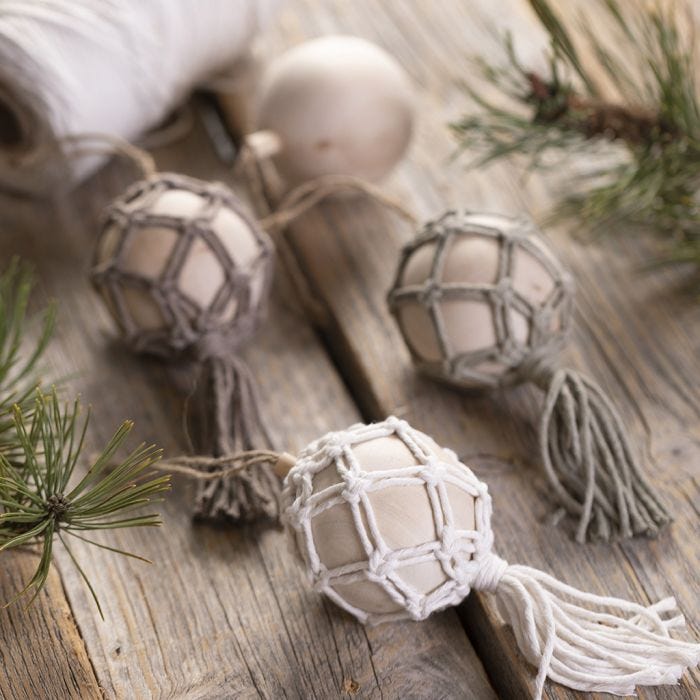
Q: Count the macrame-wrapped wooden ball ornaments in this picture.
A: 3